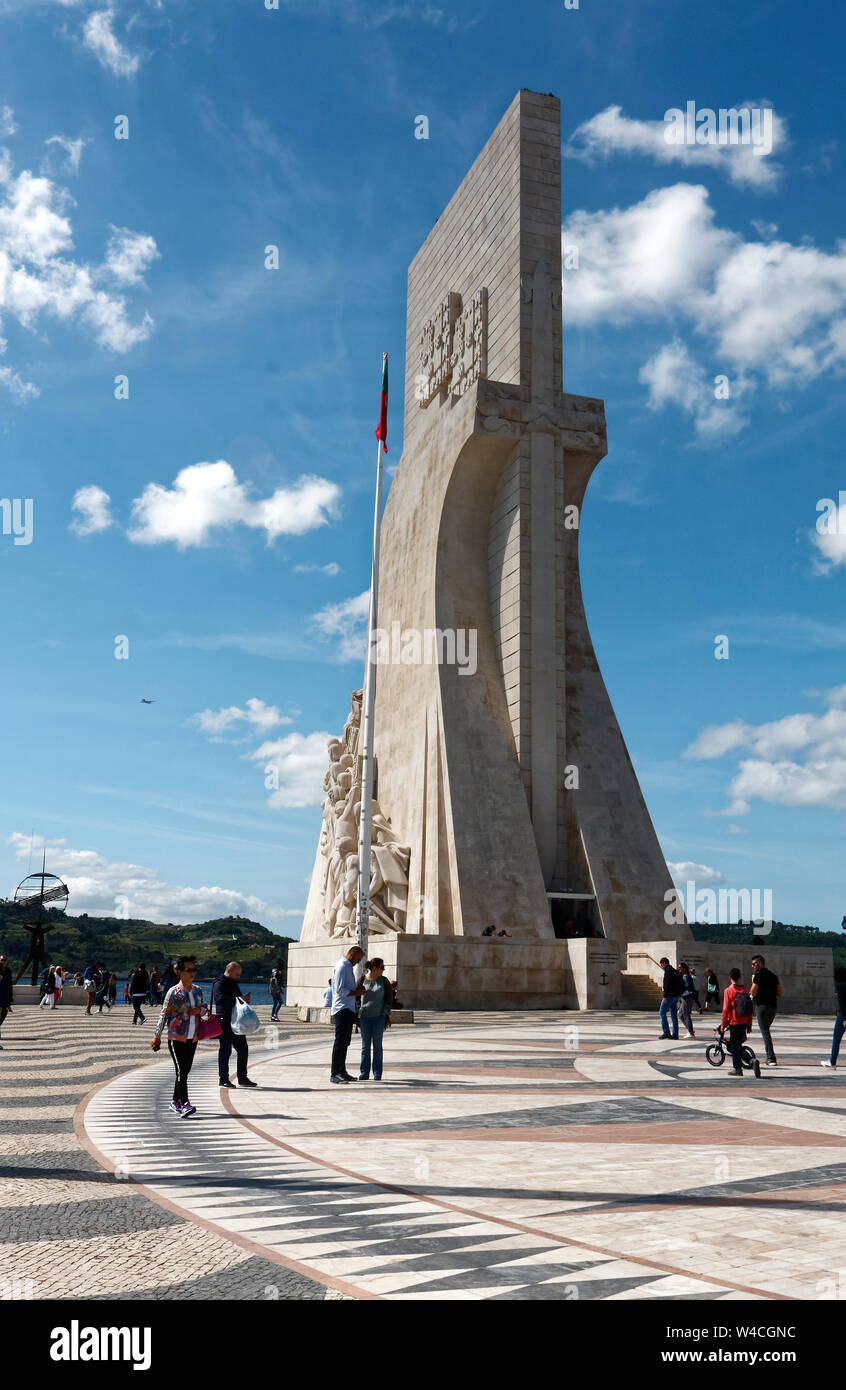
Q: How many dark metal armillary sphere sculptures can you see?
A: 1